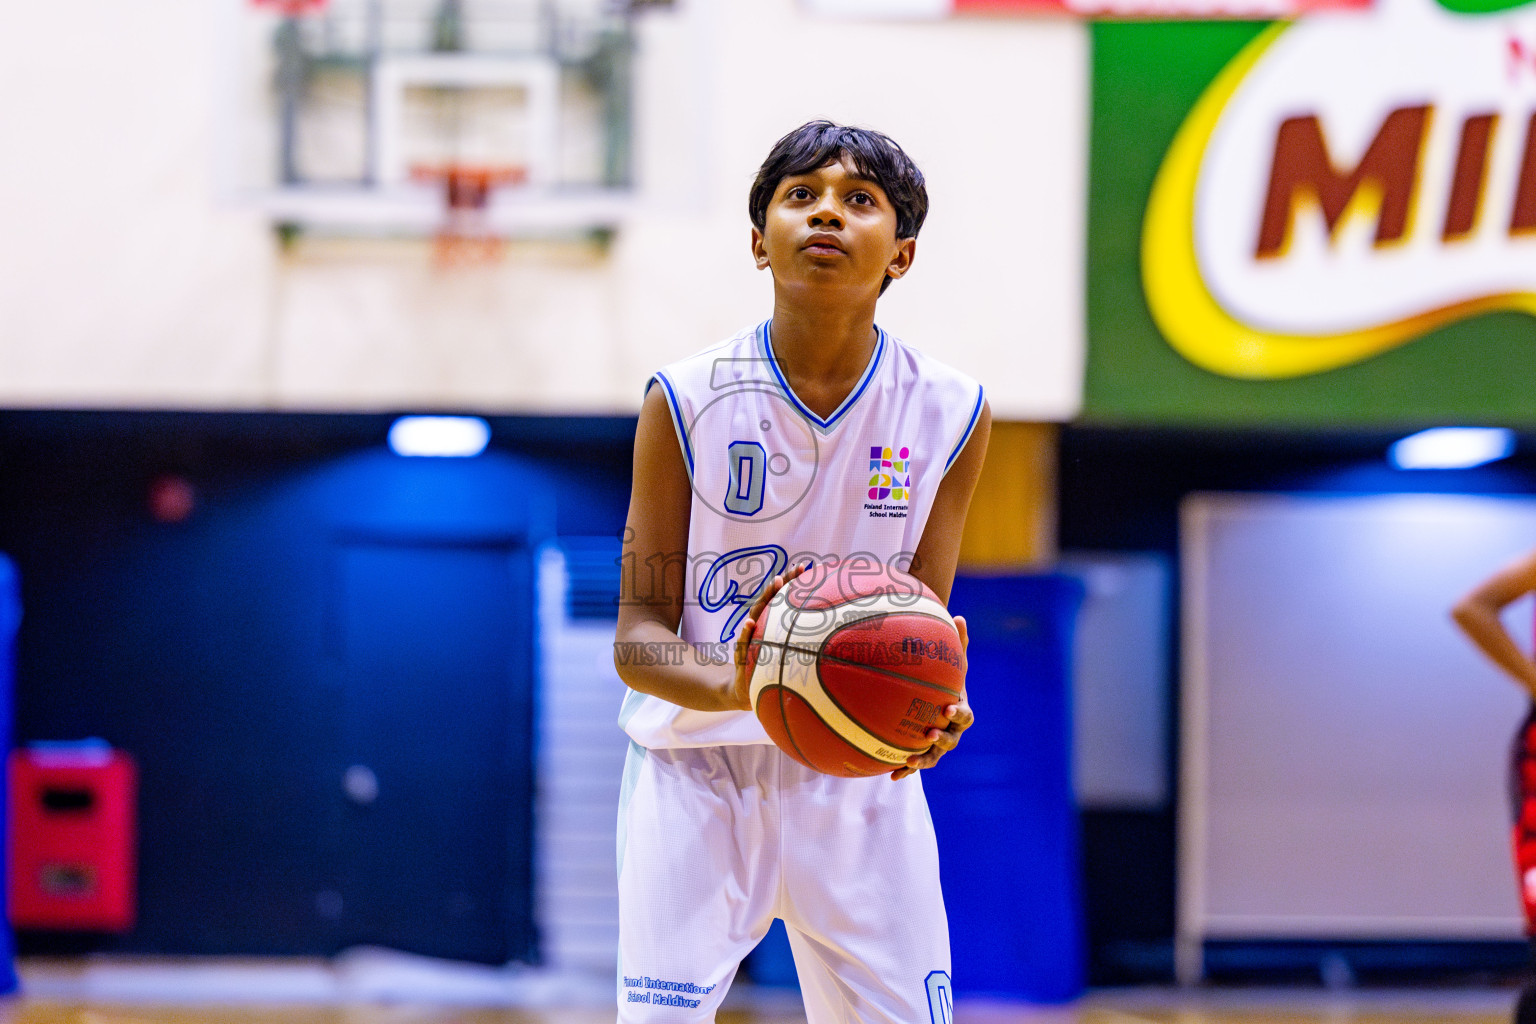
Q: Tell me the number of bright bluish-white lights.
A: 2